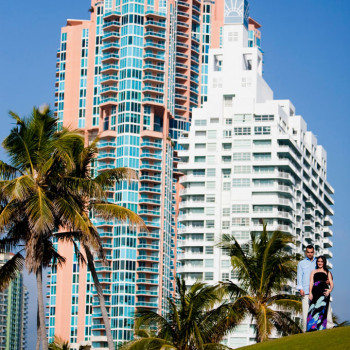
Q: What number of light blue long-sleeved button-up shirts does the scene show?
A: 1